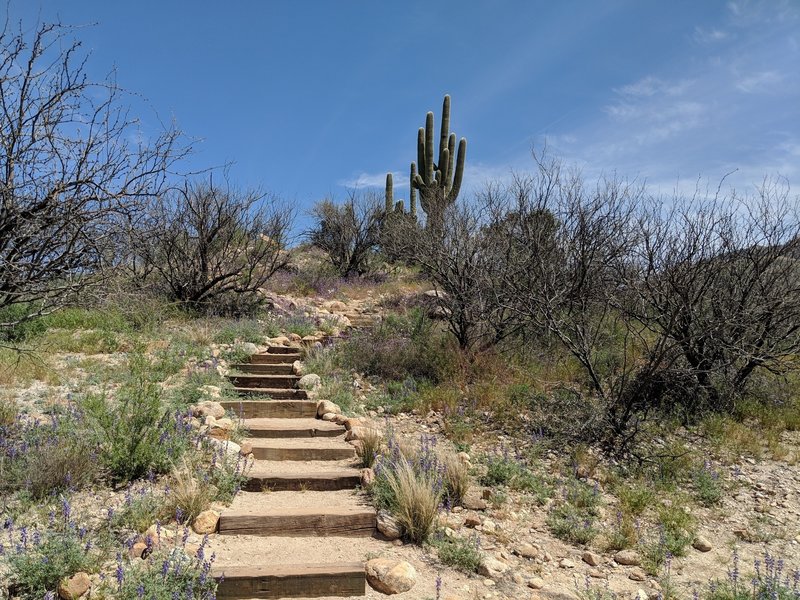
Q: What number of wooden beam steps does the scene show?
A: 11